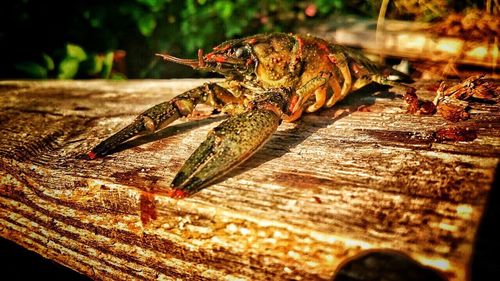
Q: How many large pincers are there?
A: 2